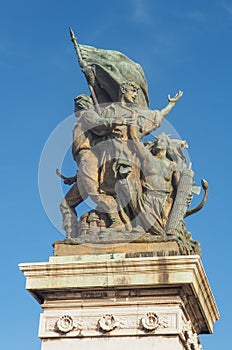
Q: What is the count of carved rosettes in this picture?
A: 3